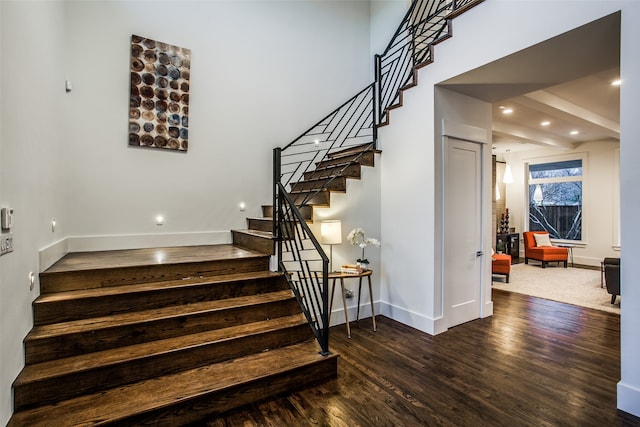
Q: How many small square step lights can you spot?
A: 5